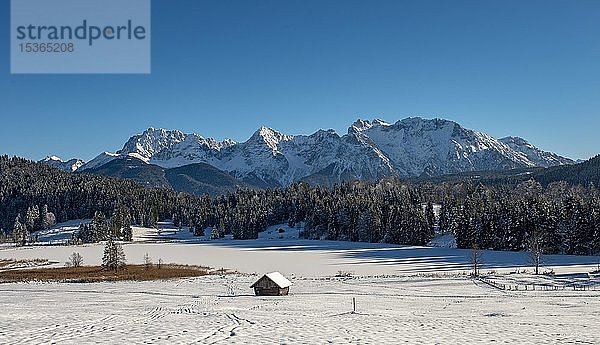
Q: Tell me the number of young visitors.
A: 0